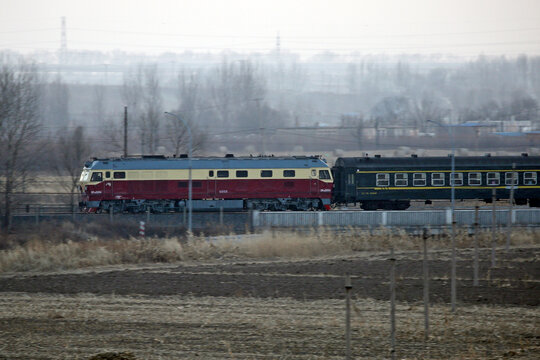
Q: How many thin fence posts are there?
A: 7